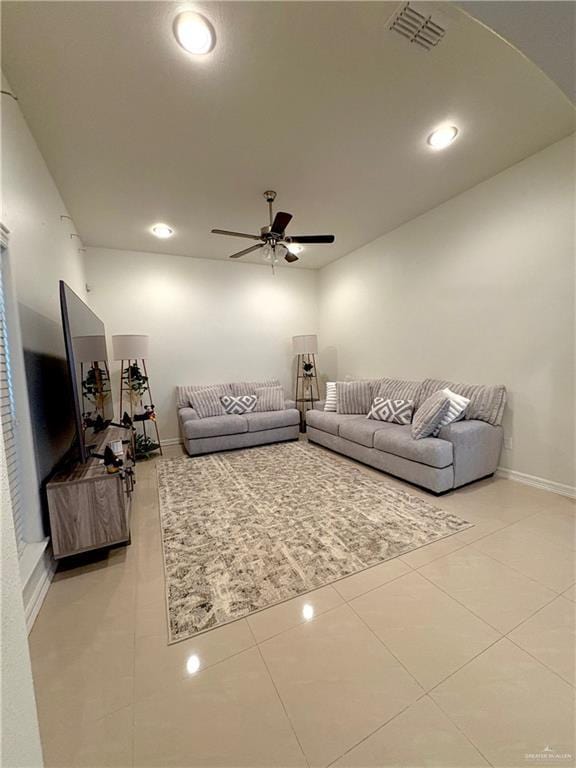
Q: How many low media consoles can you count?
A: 1